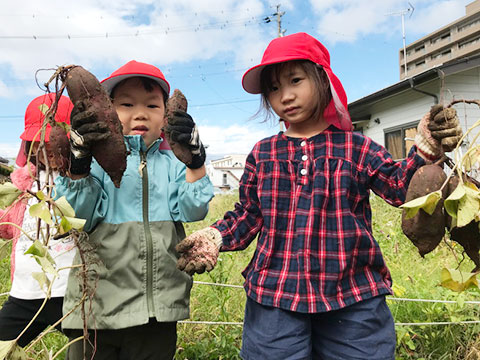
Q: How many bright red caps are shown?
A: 3